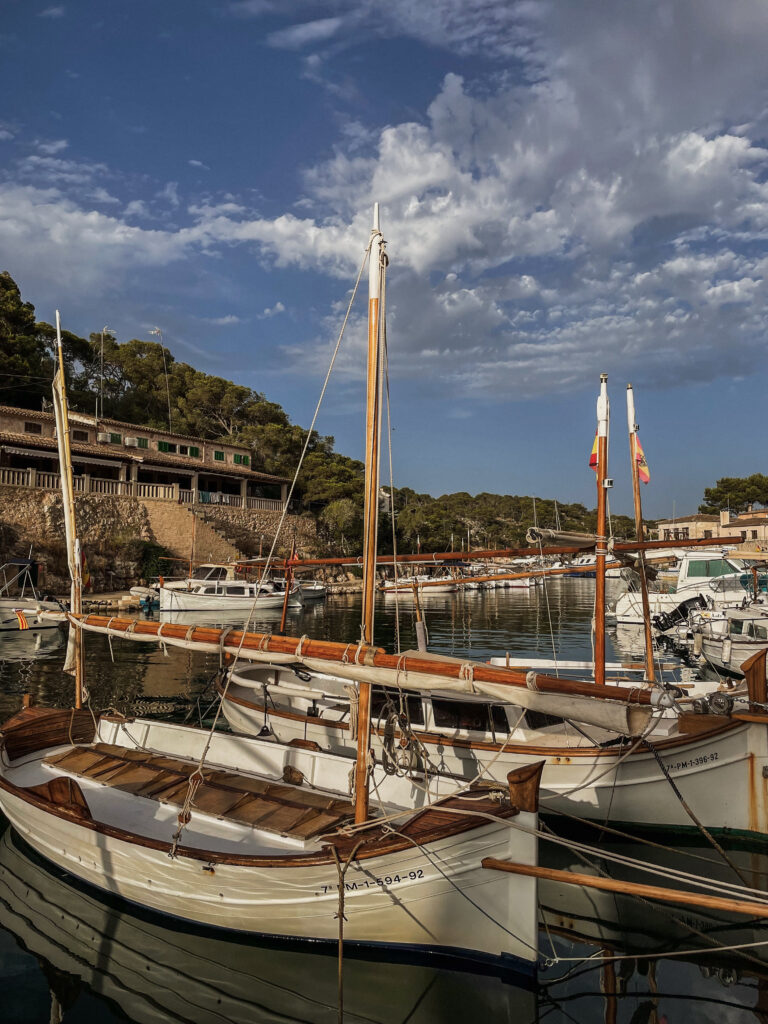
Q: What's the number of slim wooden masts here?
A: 4